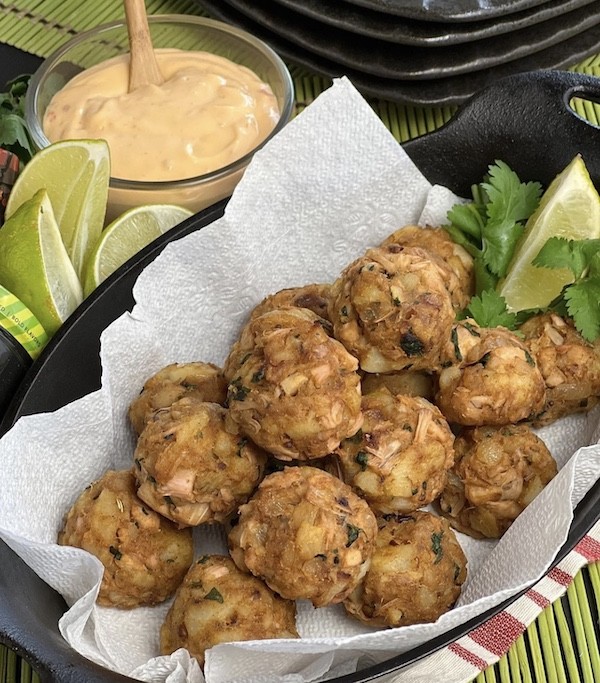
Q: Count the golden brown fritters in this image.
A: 15